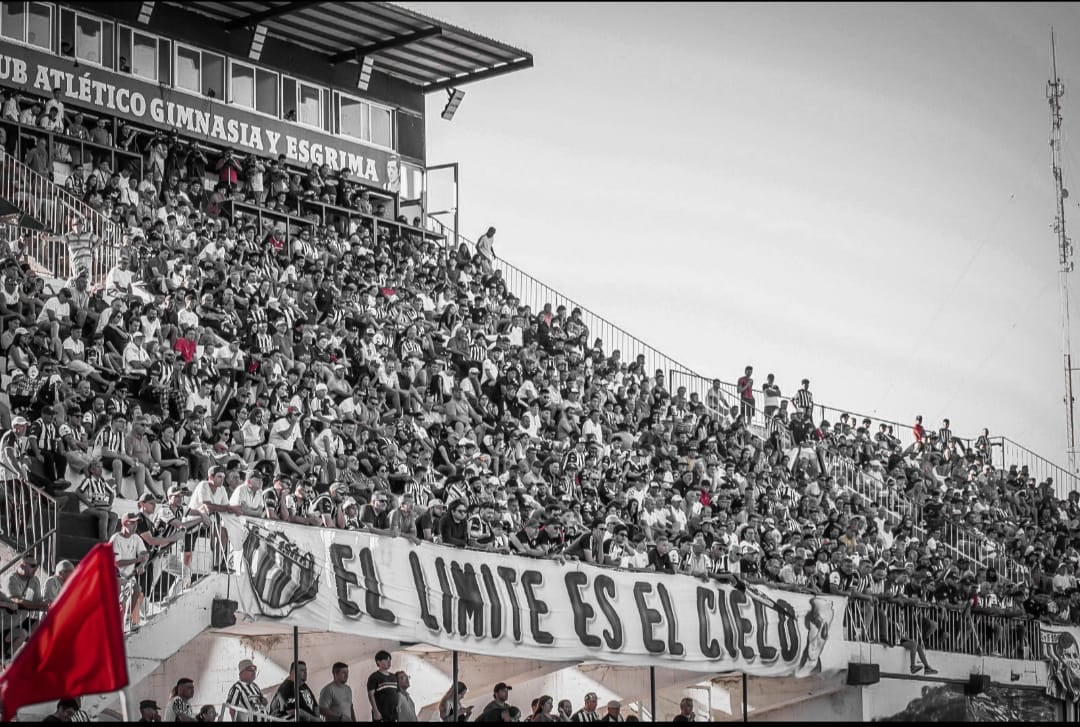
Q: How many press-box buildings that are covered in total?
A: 1